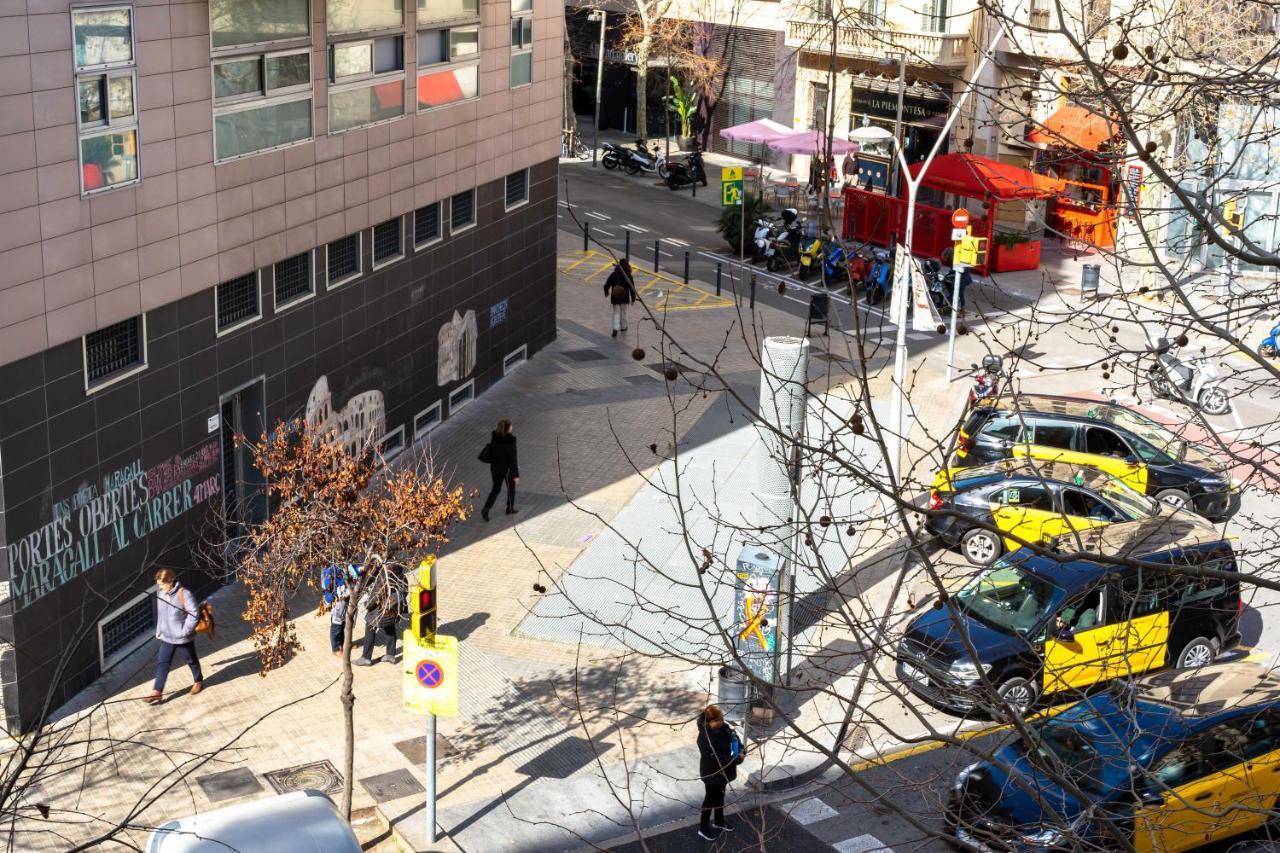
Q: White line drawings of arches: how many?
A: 2